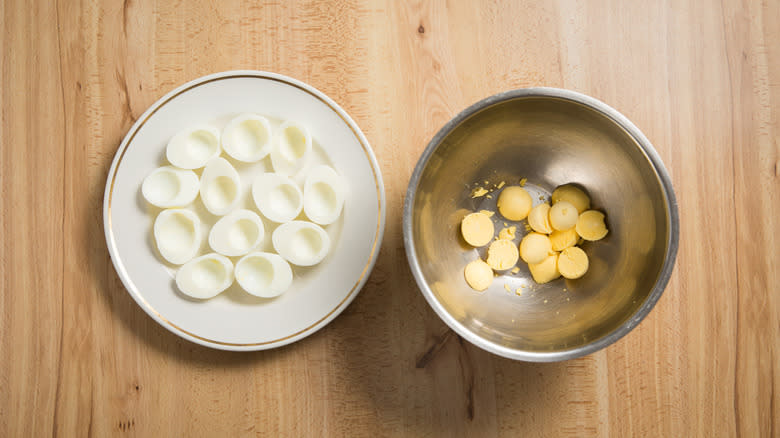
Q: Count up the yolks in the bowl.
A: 12